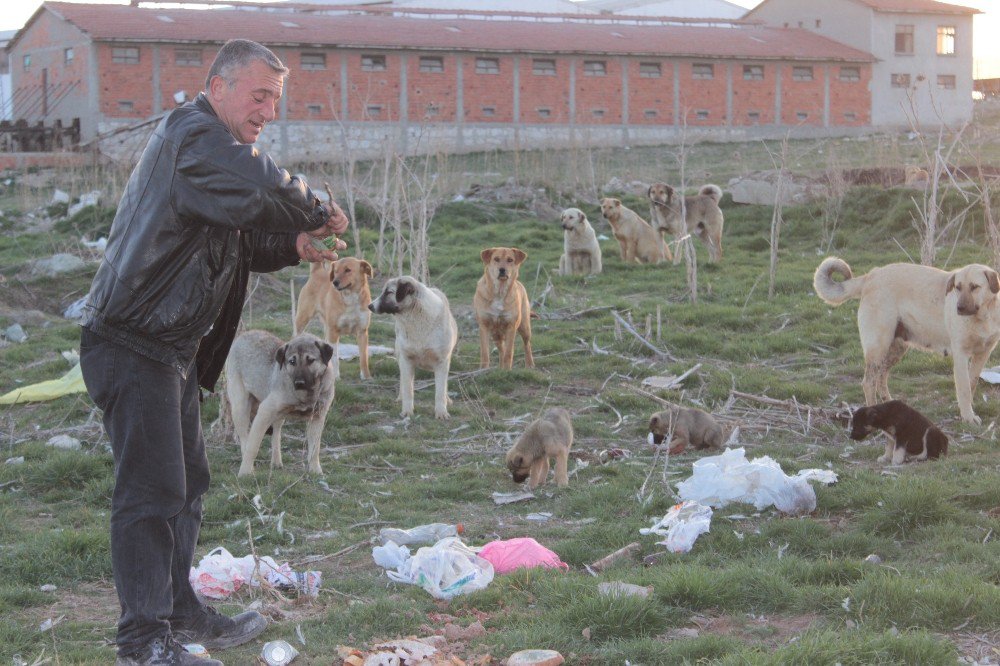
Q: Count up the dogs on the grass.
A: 11